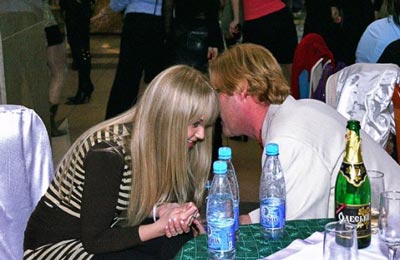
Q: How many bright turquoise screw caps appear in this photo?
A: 3